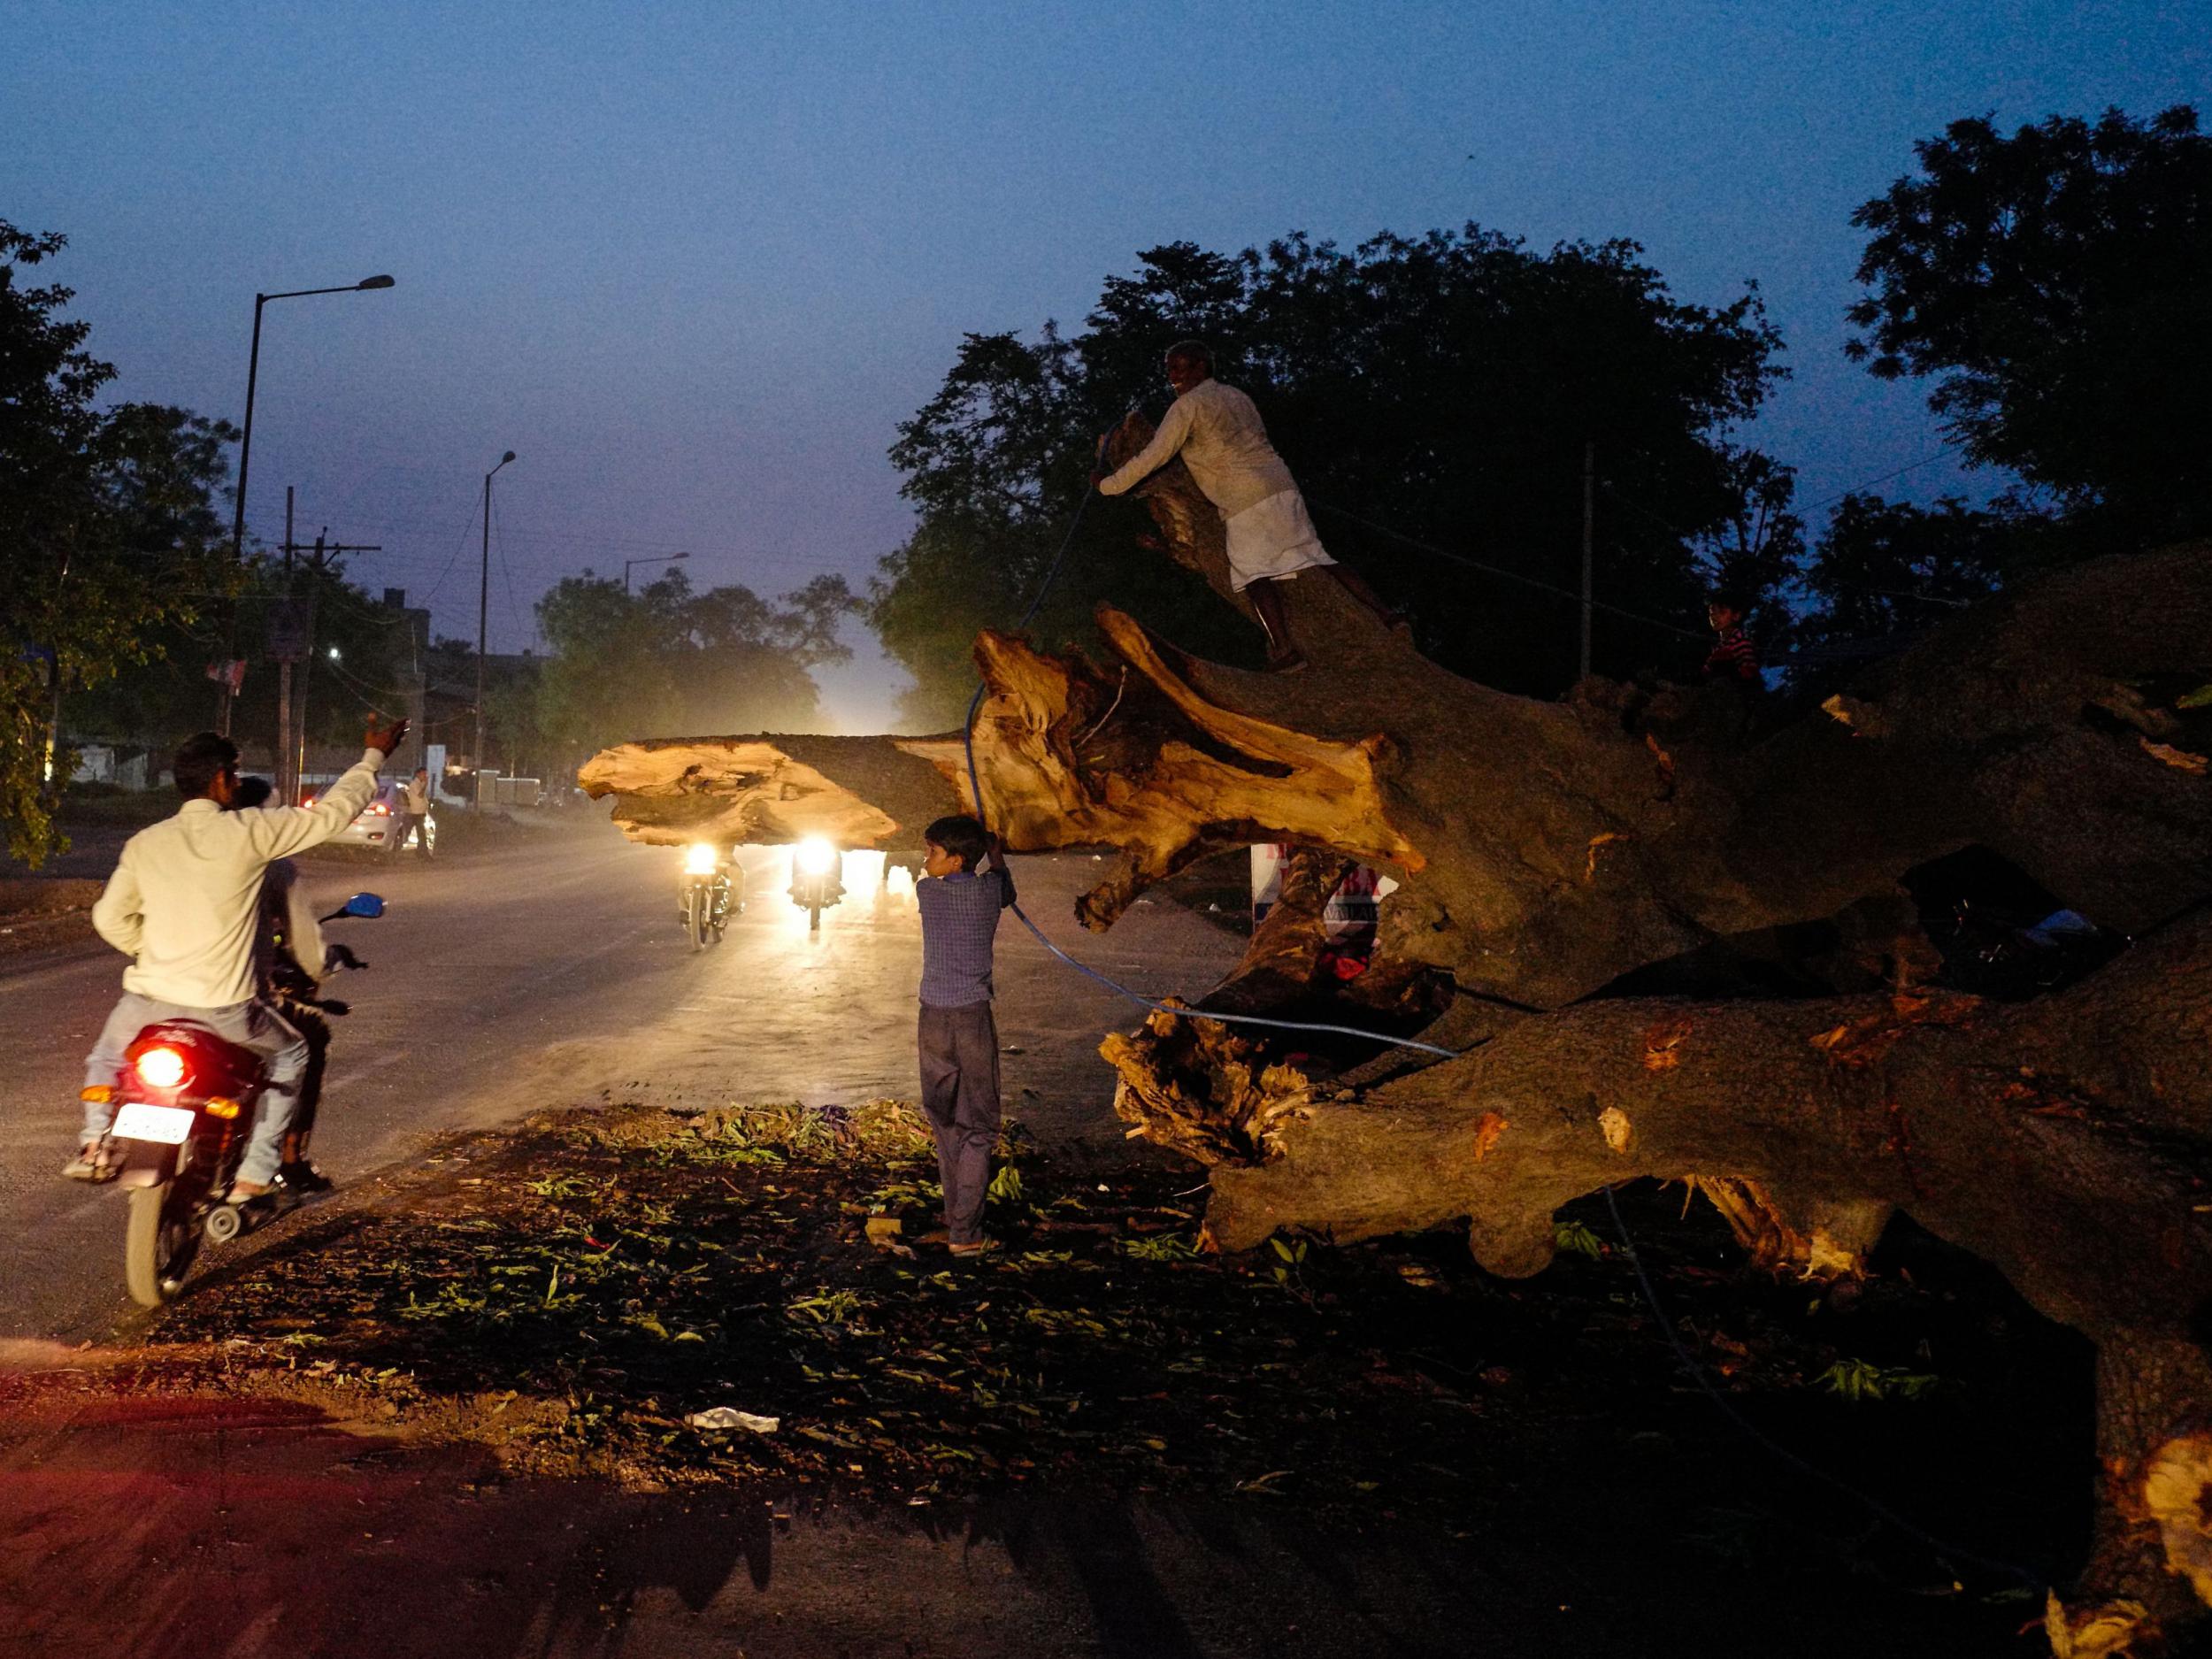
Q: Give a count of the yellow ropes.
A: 0